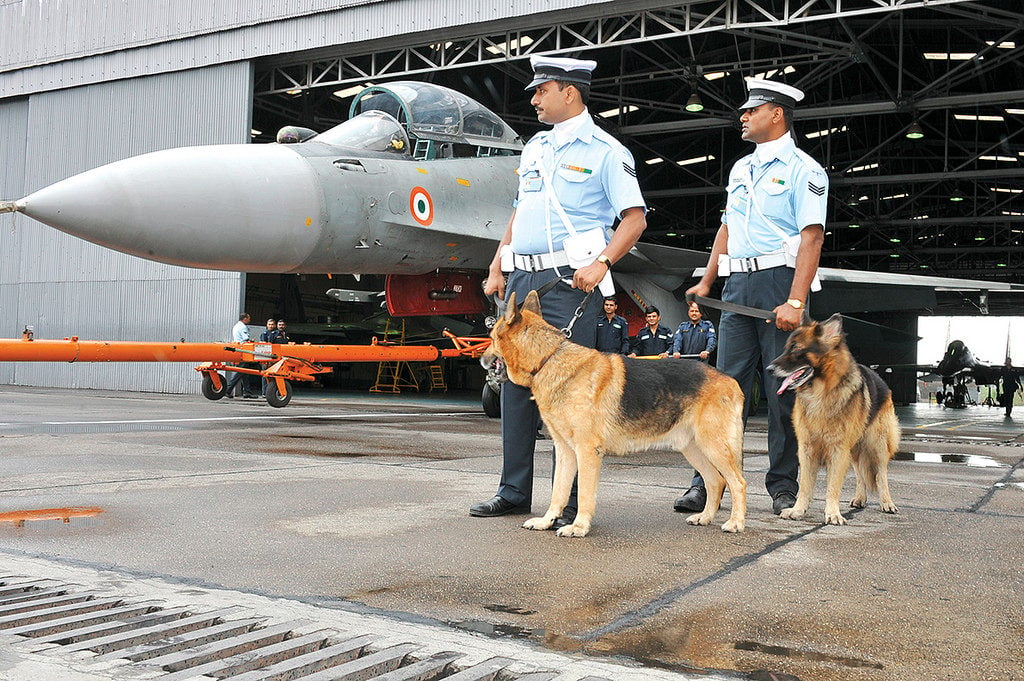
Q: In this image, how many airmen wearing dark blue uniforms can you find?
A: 5